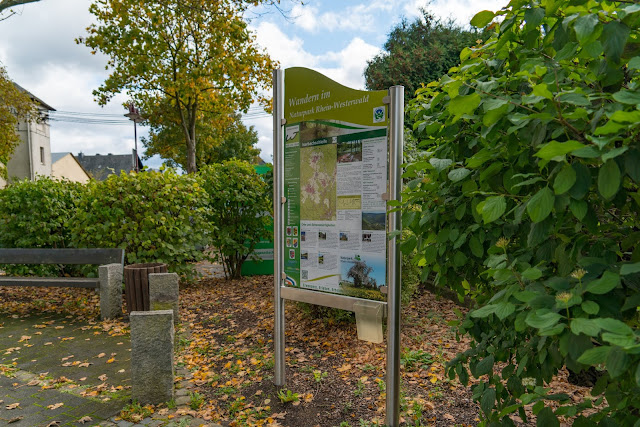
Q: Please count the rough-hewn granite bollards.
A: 3